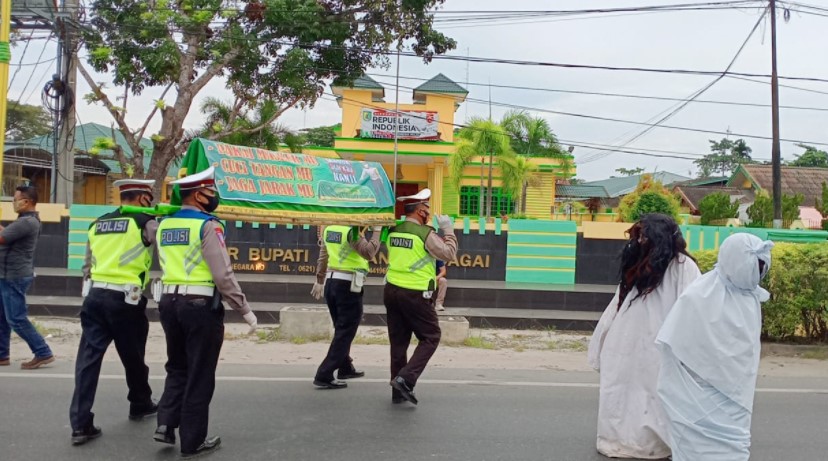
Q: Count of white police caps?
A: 3